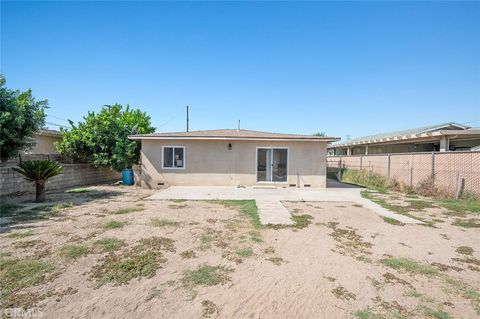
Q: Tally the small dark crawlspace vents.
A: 3